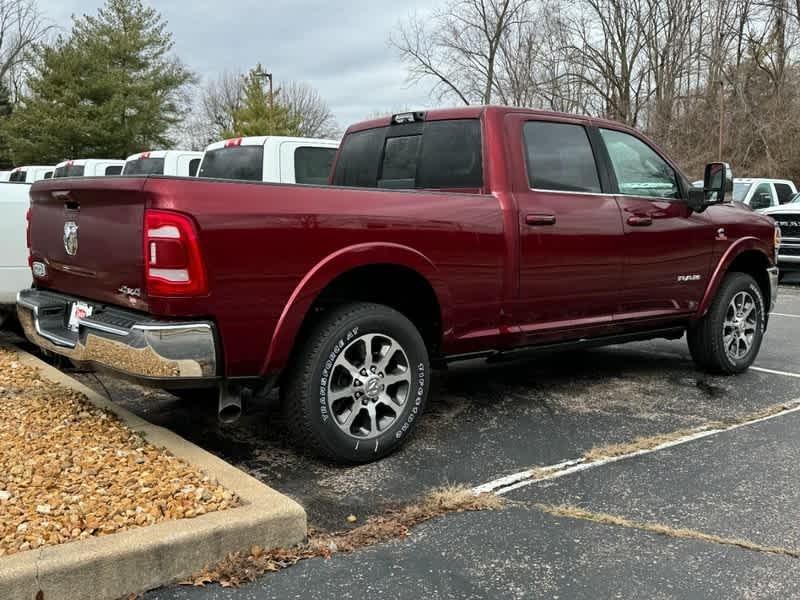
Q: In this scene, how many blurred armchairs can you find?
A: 0